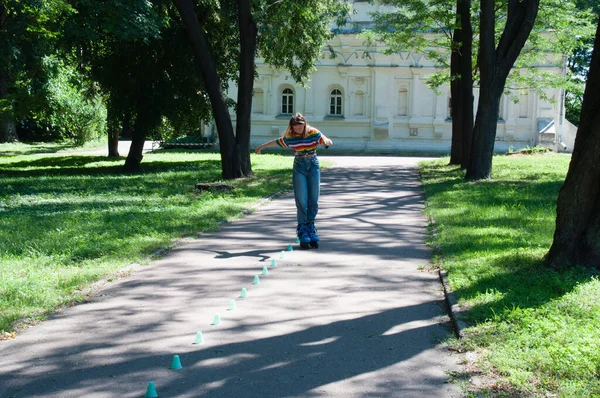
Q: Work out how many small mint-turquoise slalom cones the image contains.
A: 12